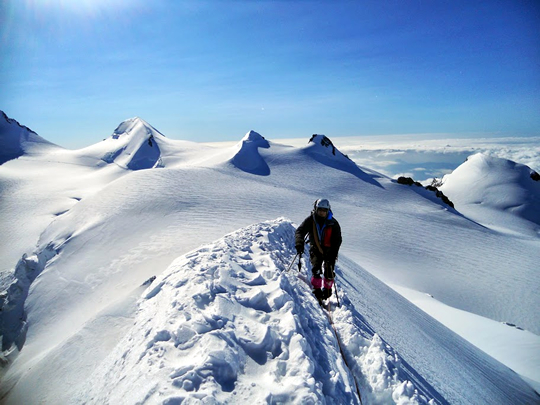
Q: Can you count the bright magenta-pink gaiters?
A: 2